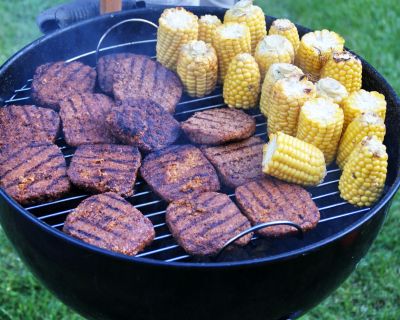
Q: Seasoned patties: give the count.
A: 14